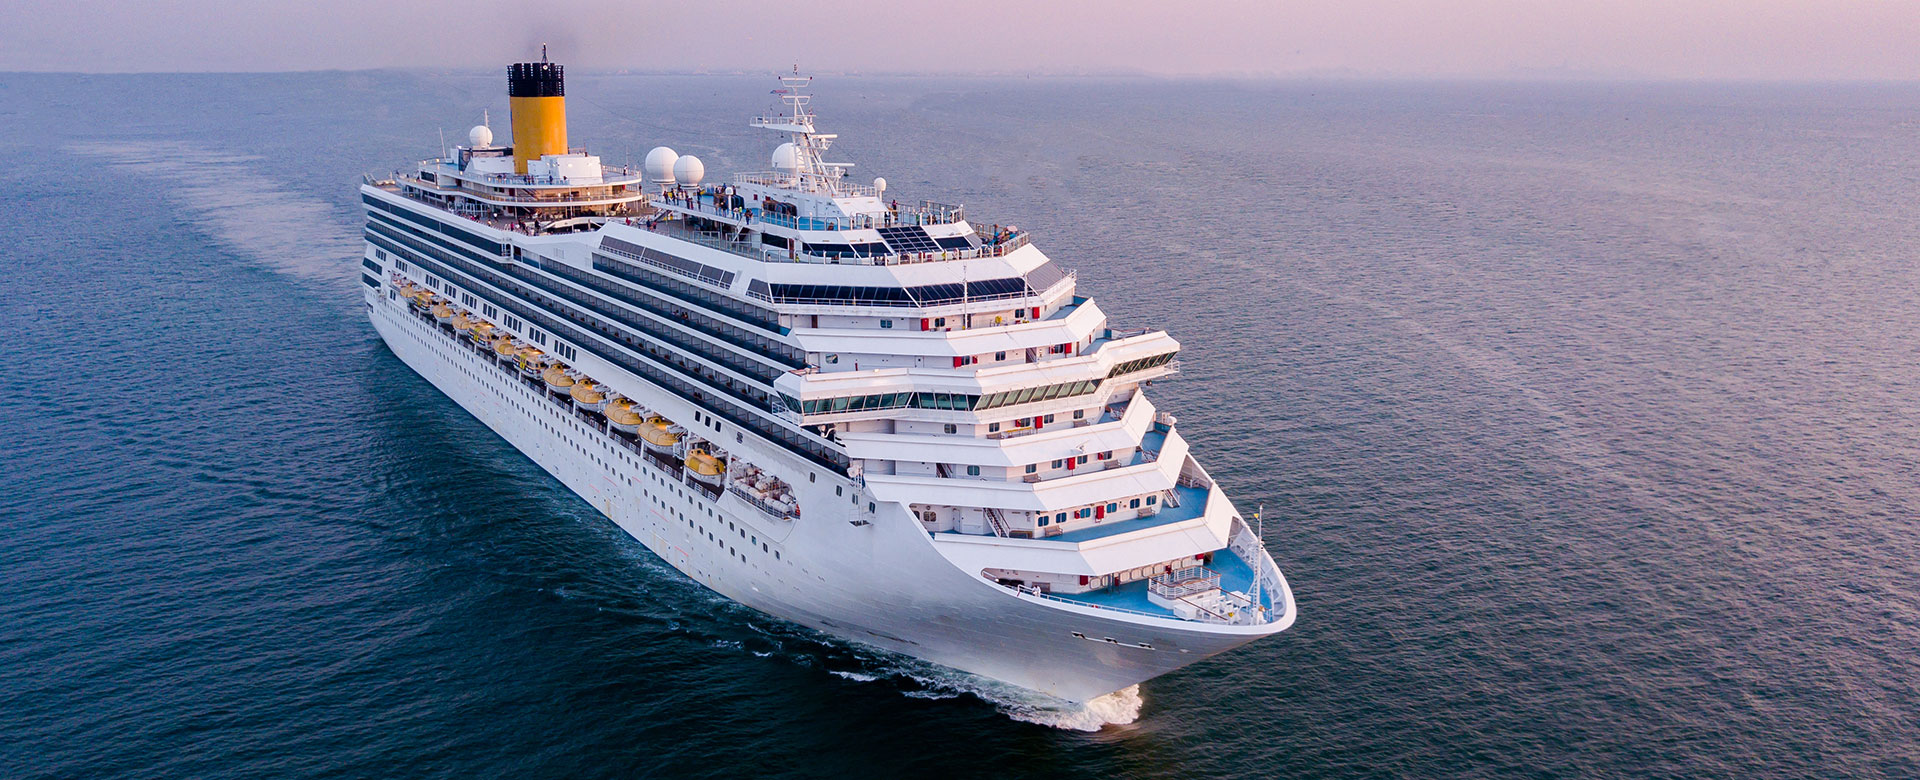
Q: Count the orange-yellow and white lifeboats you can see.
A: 12